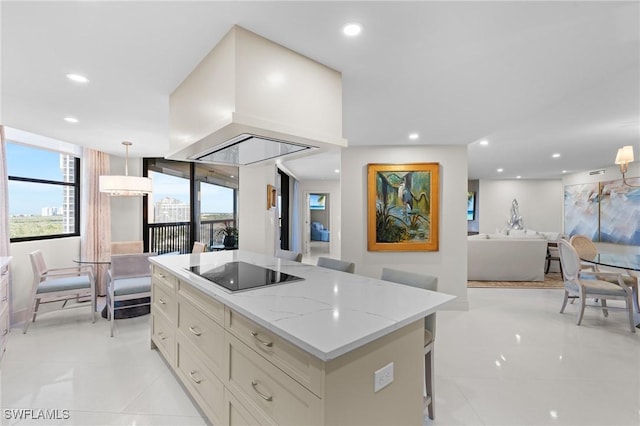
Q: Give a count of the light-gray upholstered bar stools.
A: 3